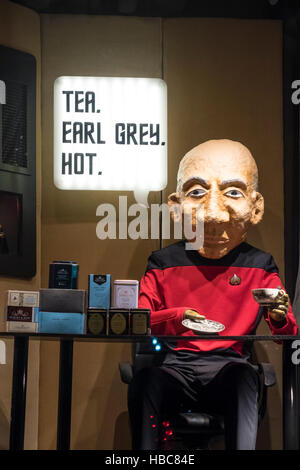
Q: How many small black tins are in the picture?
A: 3